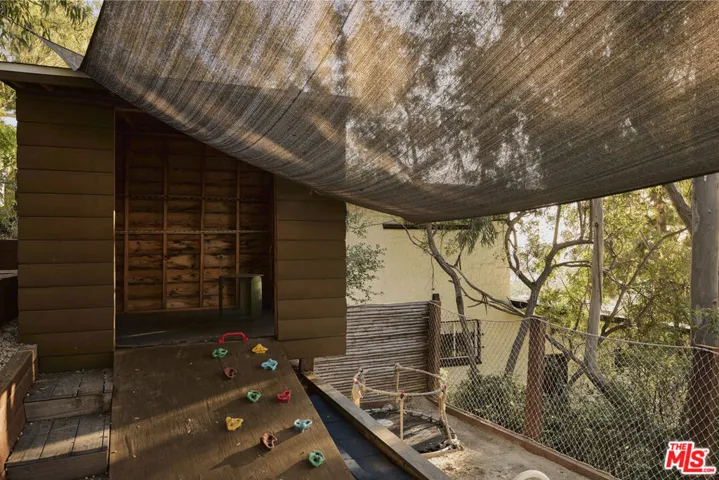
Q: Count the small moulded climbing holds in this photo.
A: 10